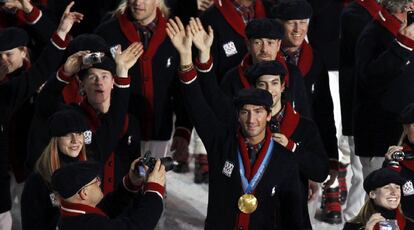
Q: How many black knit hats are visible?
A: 11